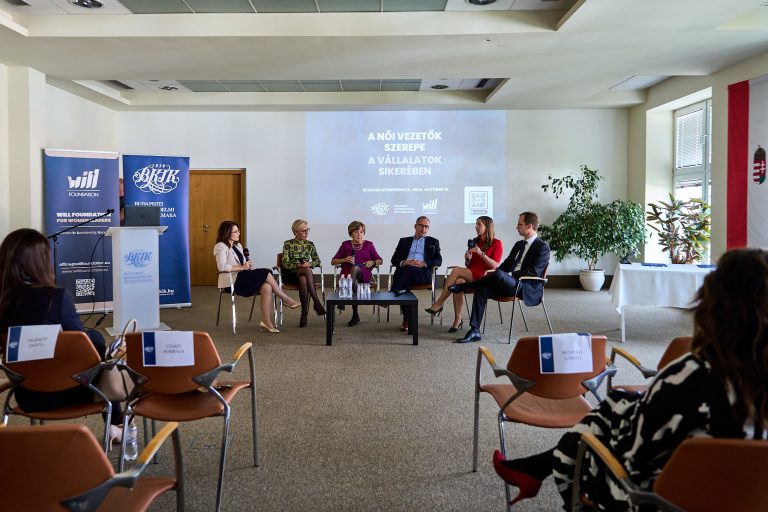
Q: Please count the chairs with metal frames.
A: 12